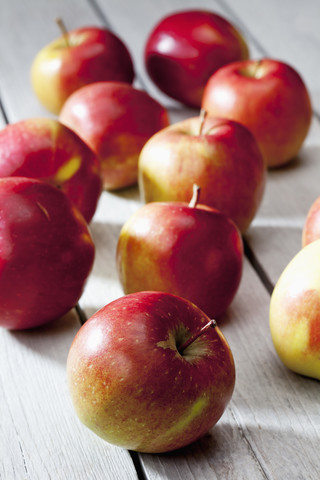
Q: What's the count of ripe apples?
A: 11